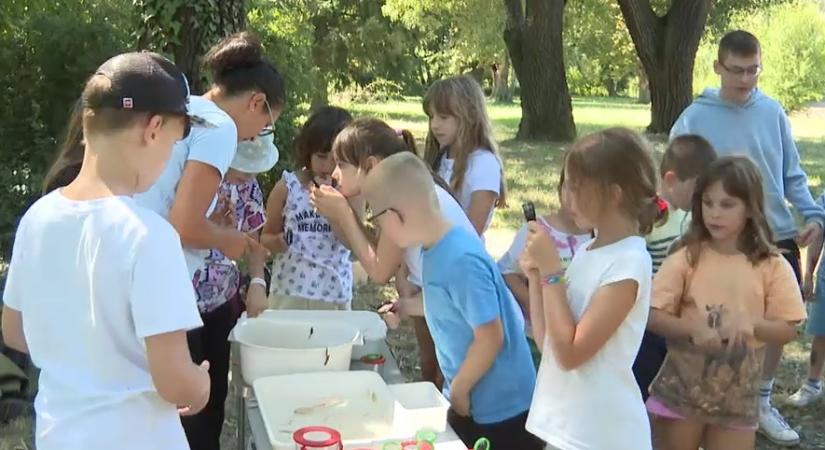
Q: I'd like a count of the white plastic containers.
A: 4